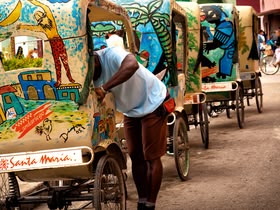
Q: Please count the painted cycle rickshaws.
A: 5